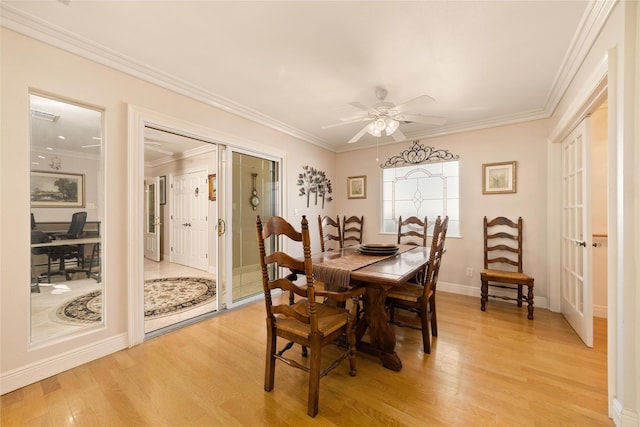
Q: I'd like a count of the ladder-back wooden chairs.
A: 6